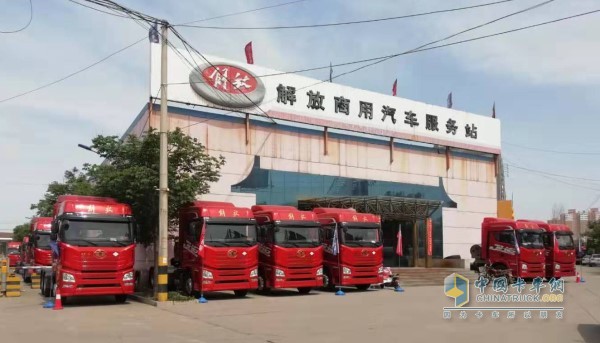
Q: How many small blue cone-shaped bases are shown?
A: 5